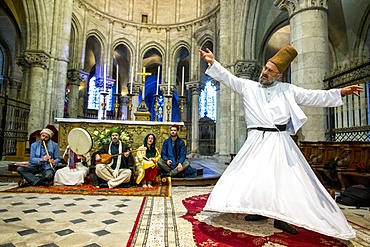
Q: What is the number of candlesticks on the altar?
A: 6